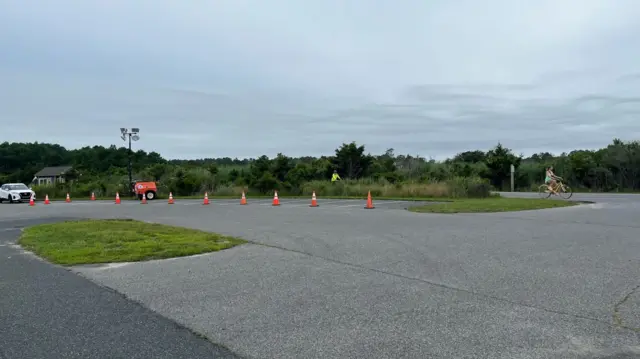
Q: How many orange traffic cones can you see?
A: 12